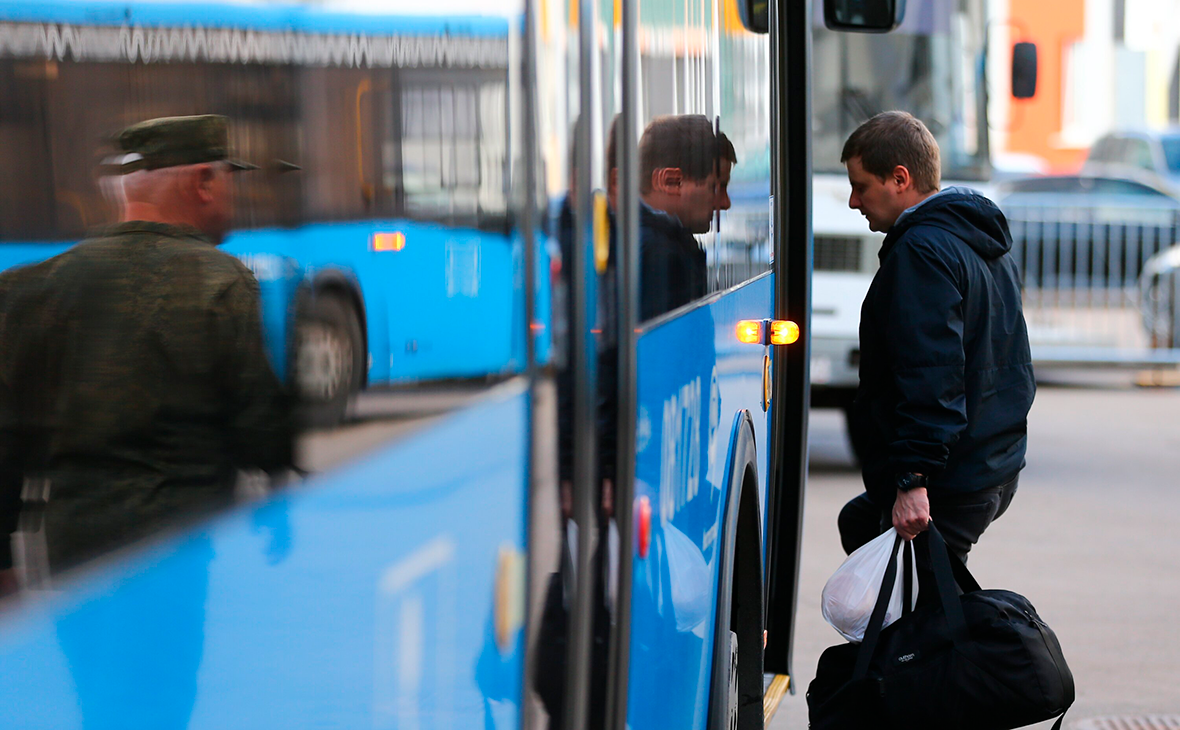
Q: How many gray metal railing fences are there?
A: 1